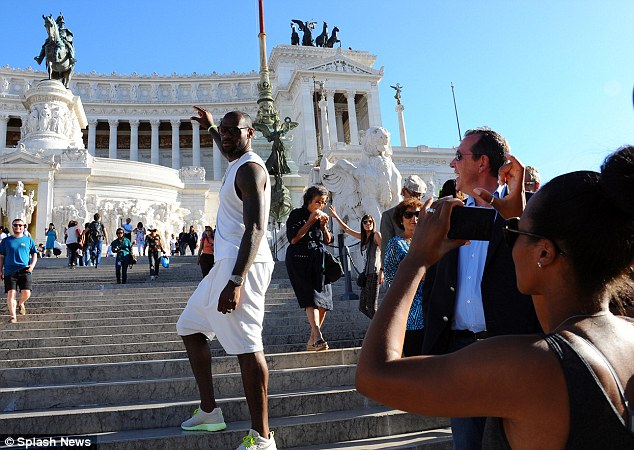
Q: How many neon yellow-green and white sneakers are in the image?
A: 2